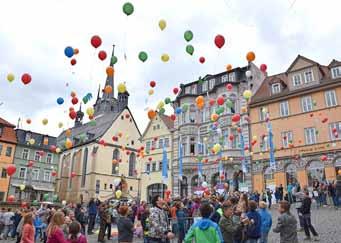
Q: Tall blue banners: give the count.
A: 6